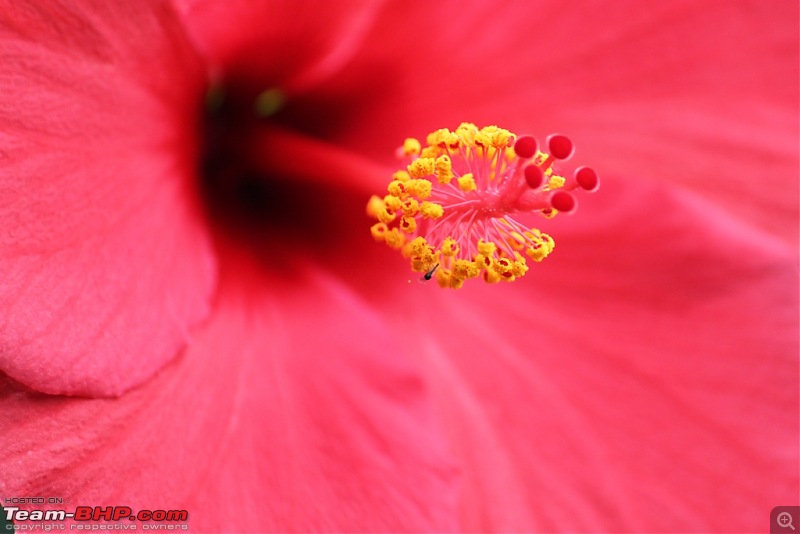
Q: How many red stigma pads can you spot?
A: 5